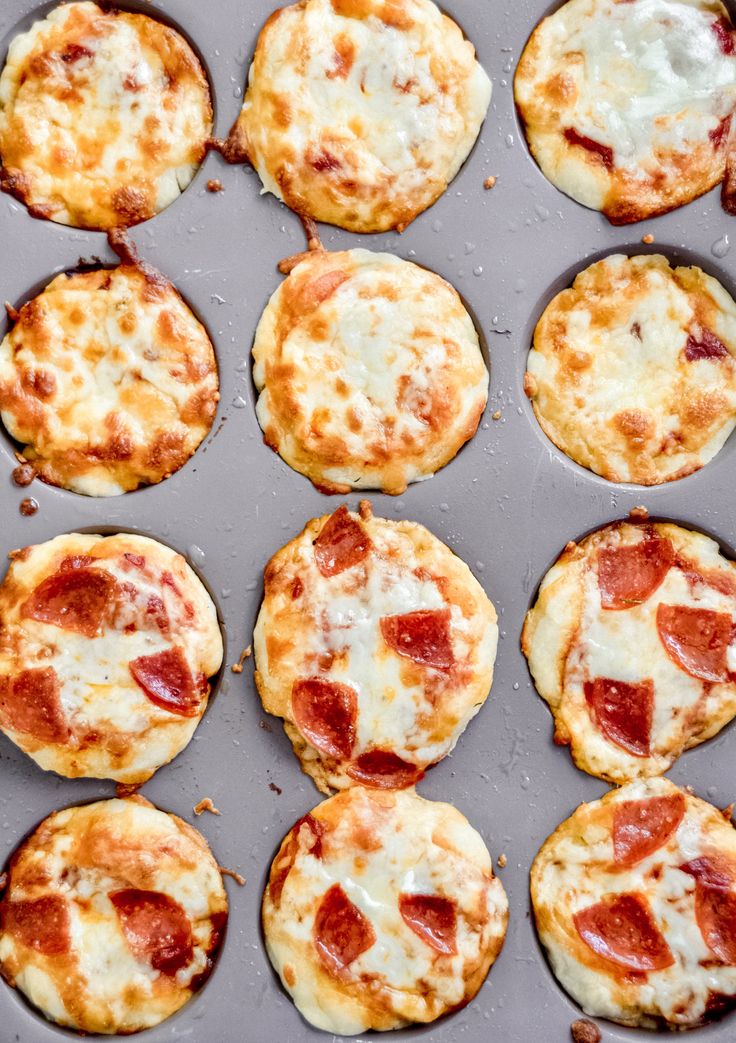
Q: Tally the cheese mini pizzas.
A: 6